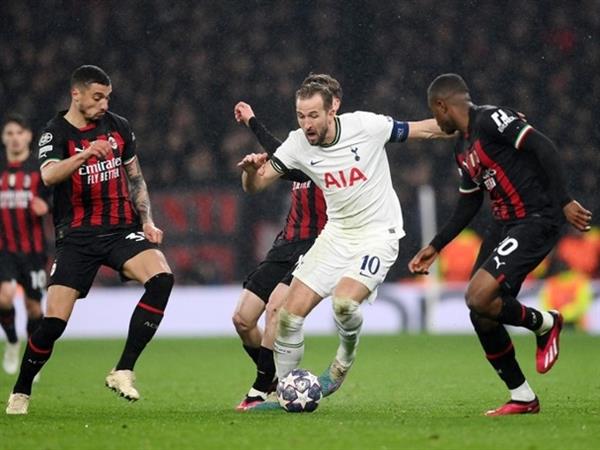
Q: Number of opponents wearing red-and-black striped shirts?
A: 4